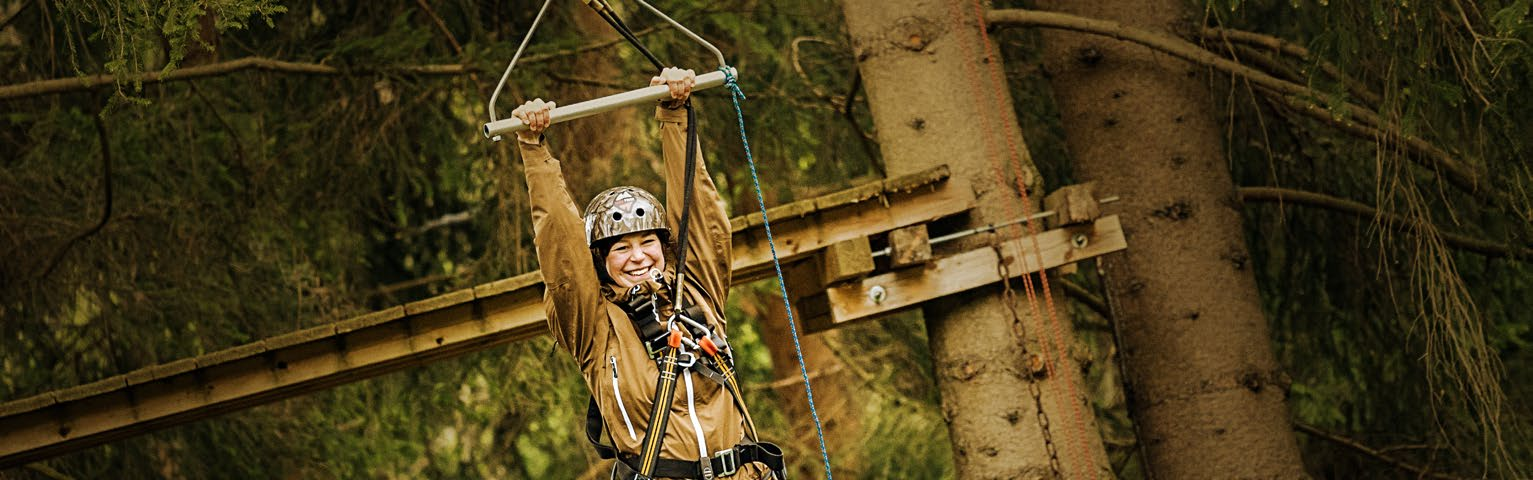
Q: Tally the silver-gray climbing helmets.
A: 1